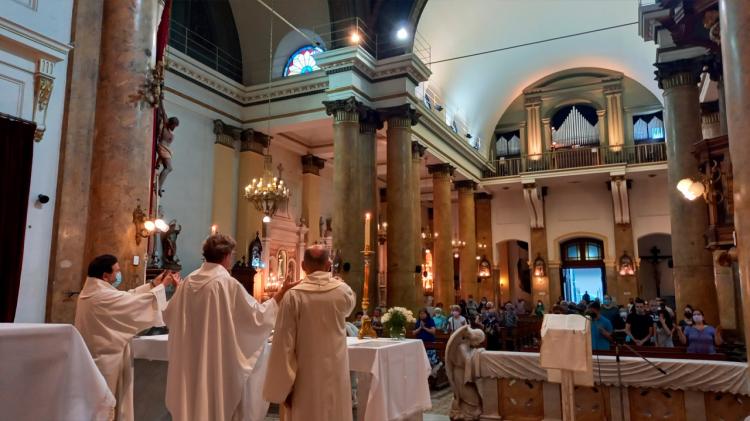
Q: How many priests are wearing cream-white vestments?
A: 3